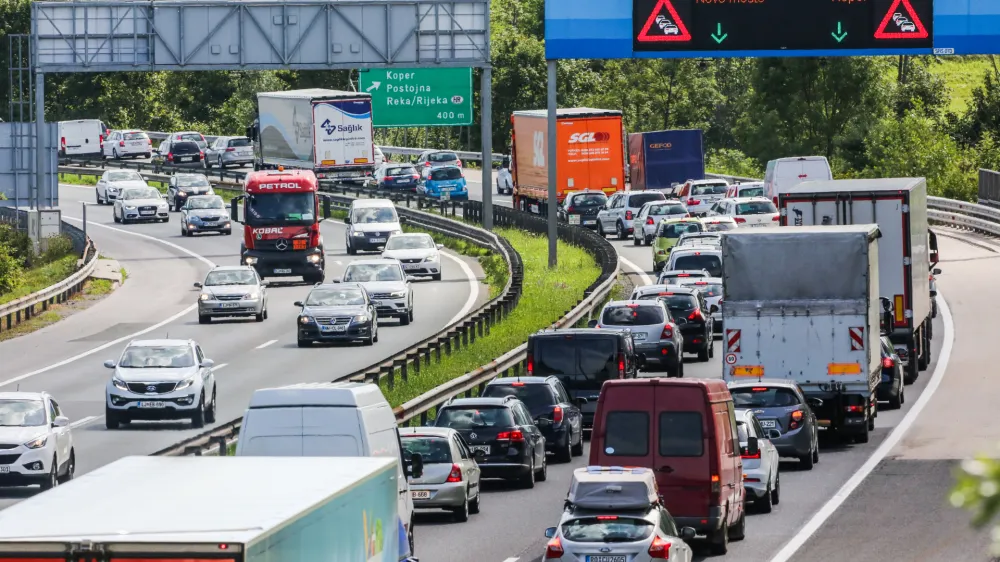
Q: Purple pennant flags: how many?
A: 0